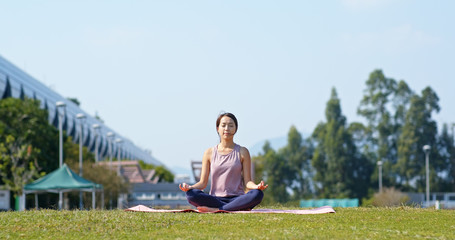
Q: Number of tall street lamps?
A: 7